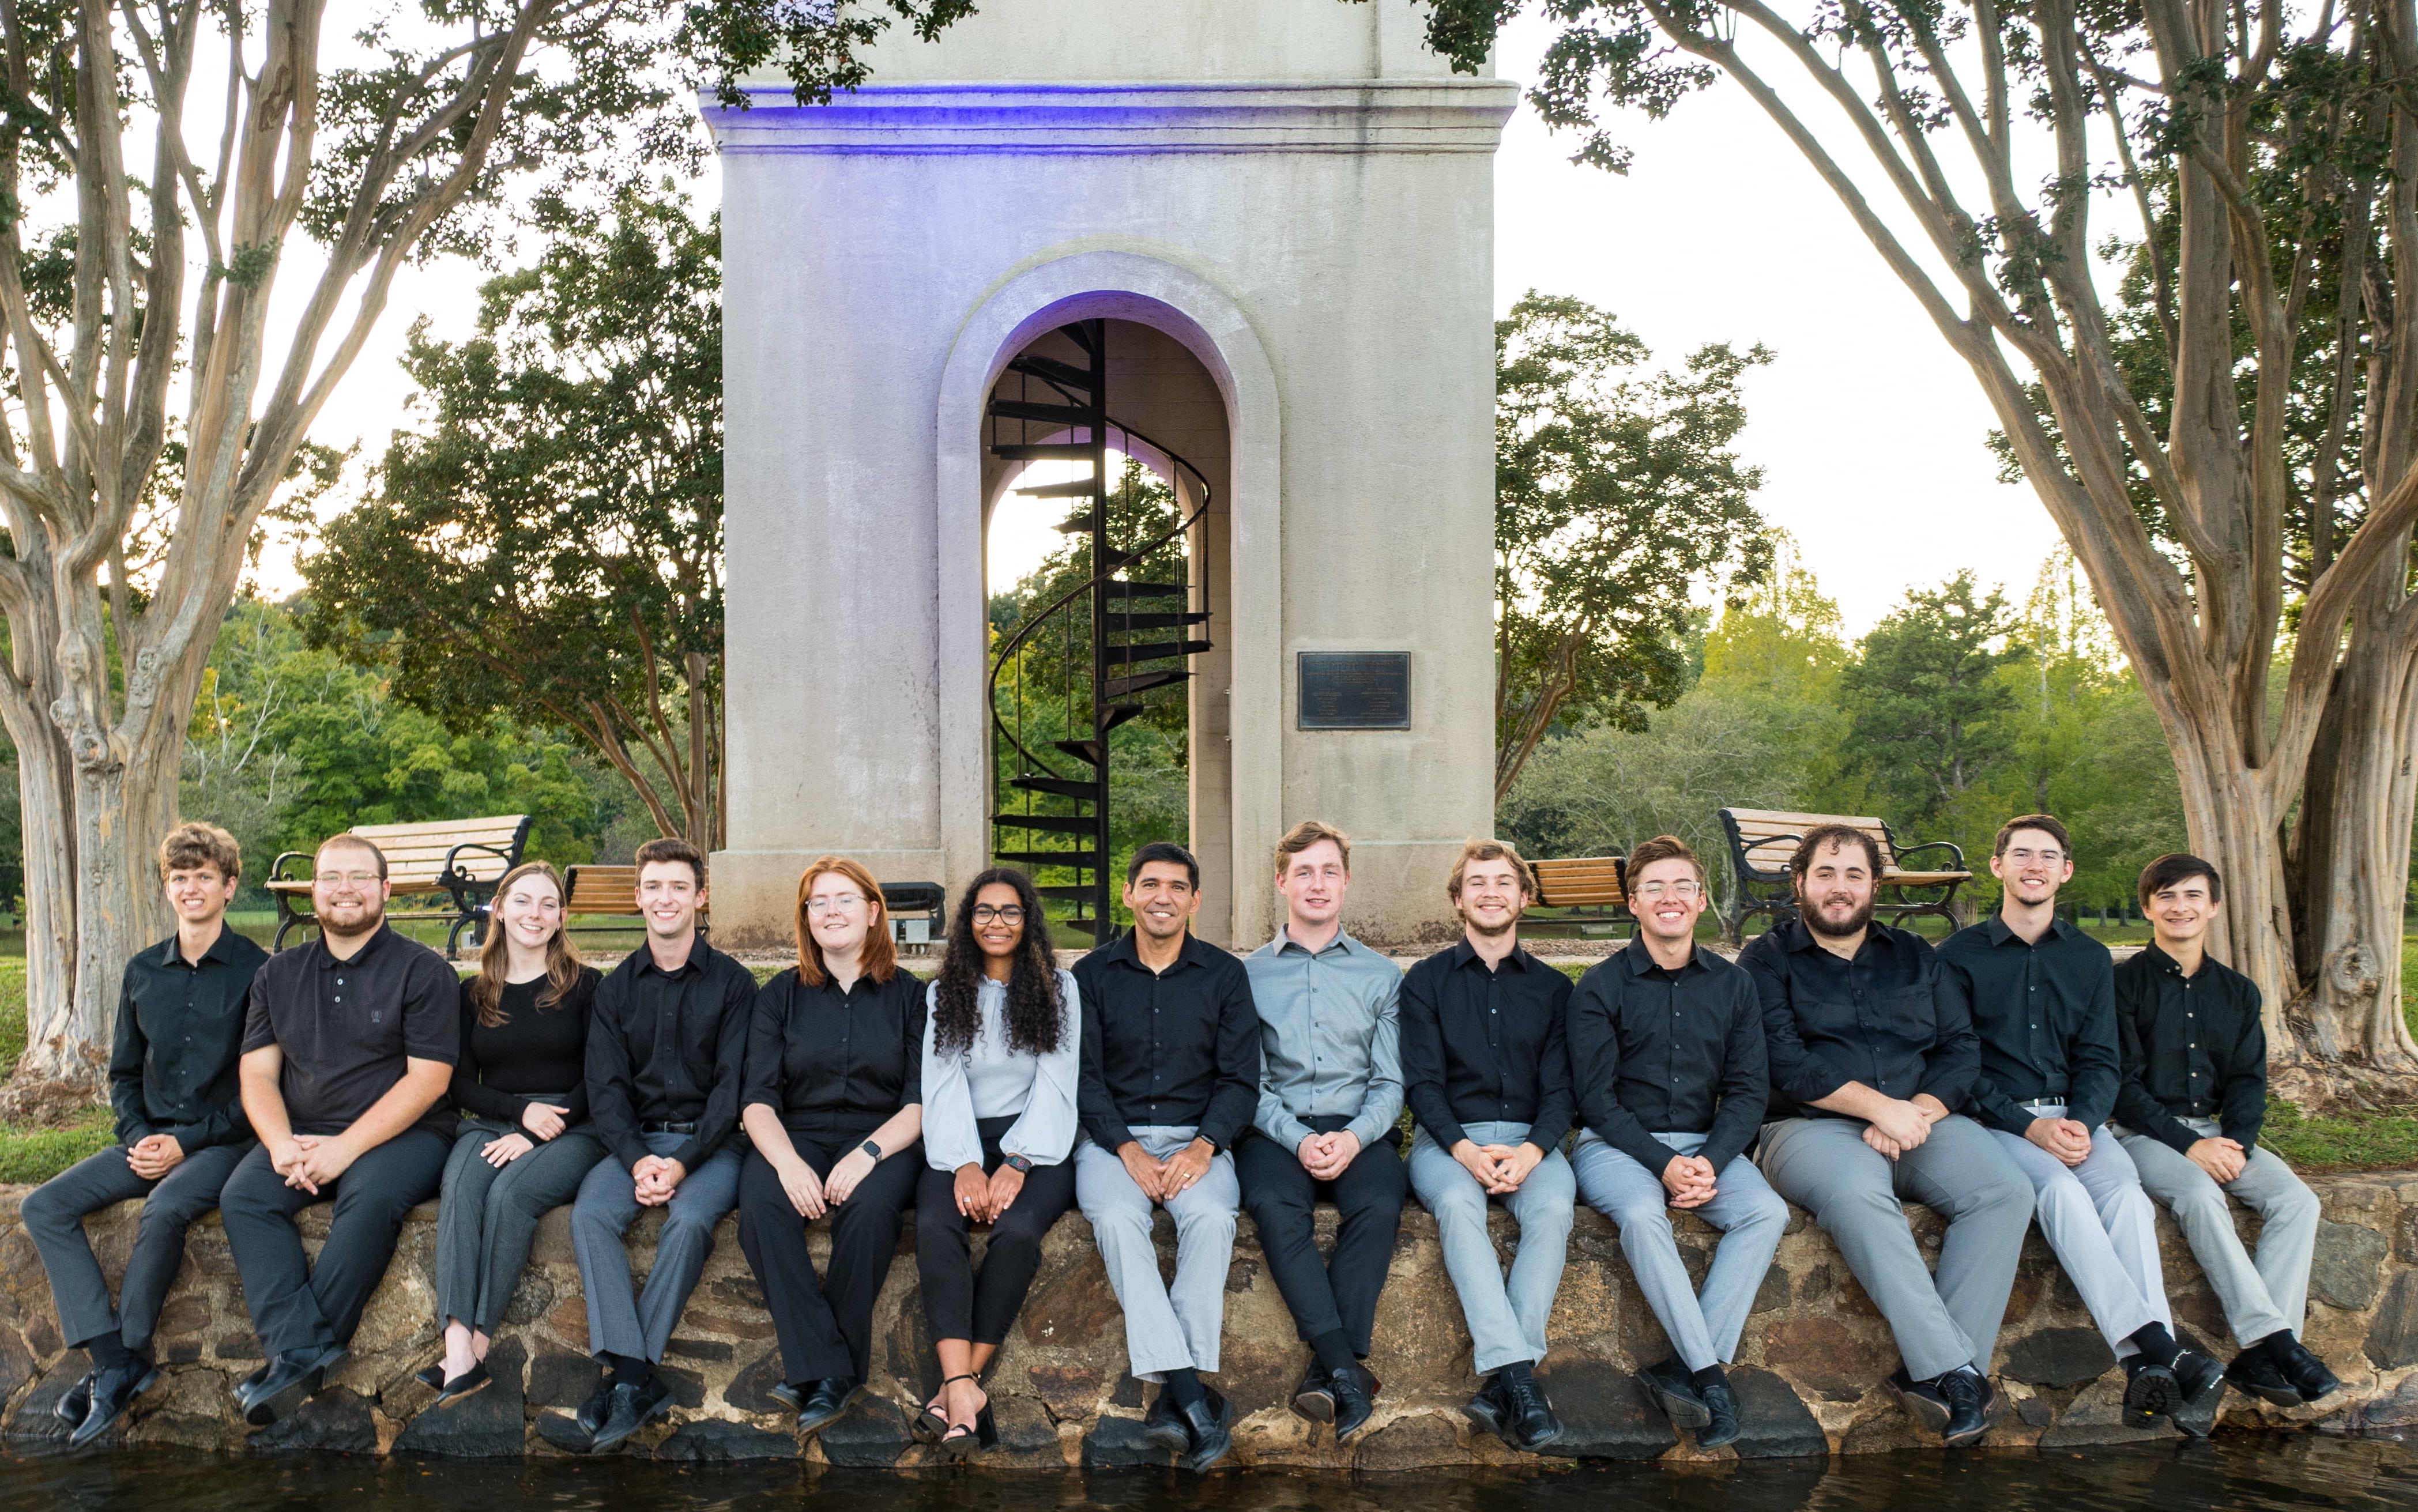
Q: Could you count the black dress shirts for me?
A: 9